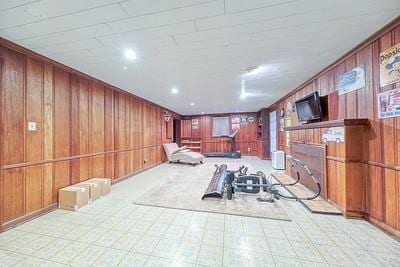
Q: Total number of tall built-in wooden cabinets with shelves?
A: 1